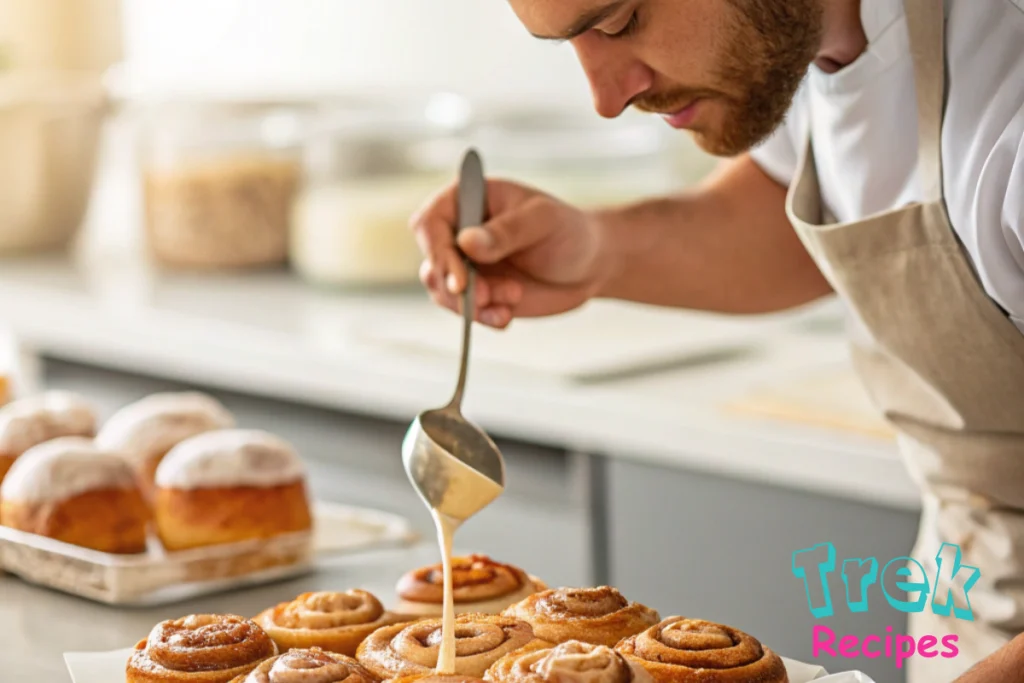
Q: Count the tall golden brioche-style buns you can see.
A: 4